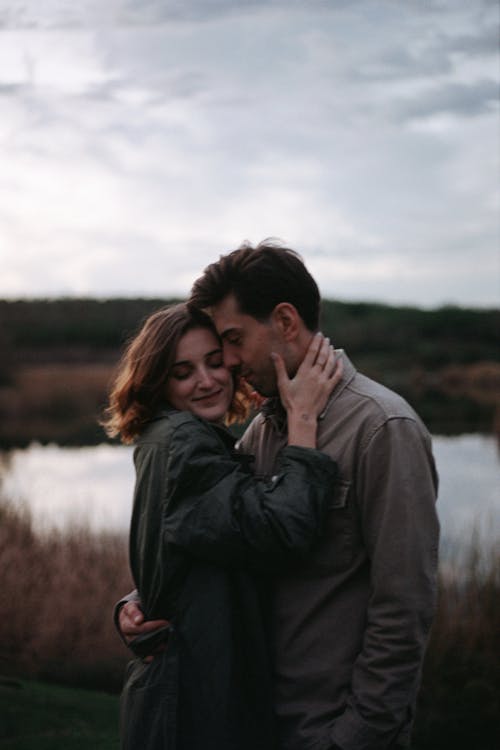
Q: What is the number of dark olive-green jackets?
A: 1